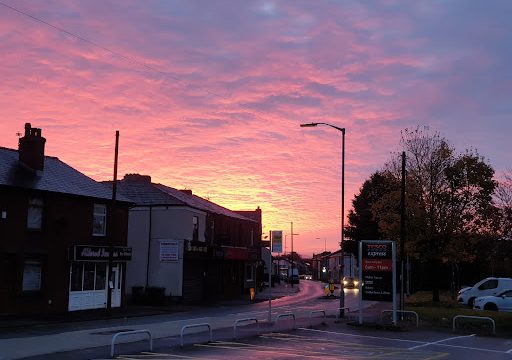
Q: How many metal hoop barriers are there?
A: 8